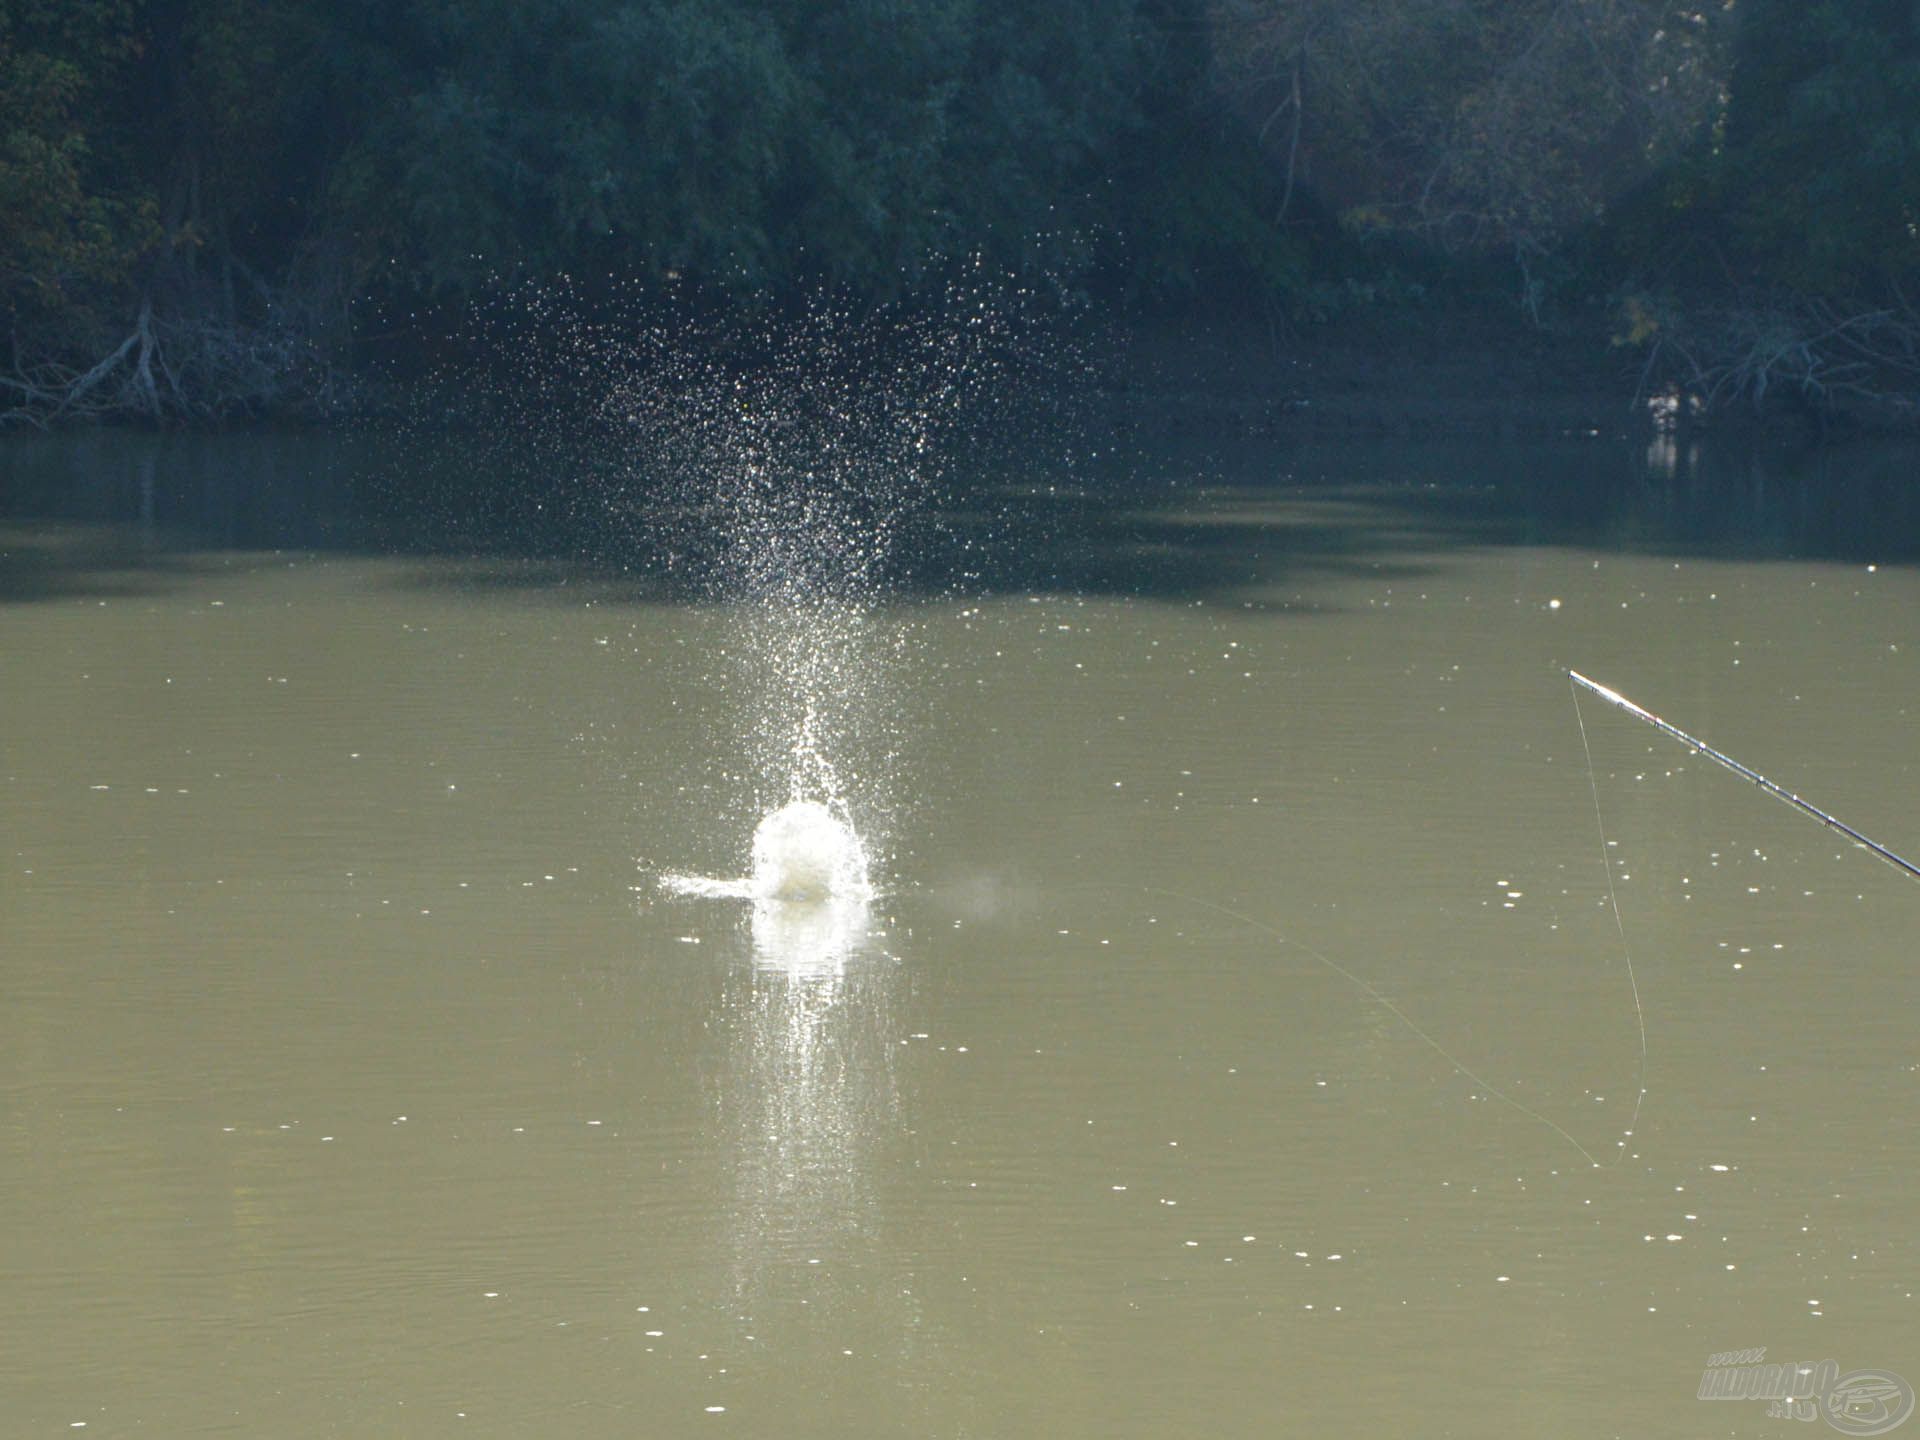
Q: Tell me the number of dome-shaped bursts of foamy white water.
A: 1